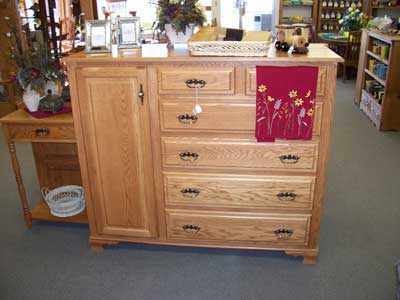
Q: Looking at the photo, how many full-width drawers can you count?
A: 4